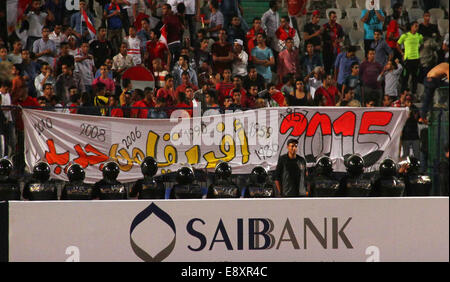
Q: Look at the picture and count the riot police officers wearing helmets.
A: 12